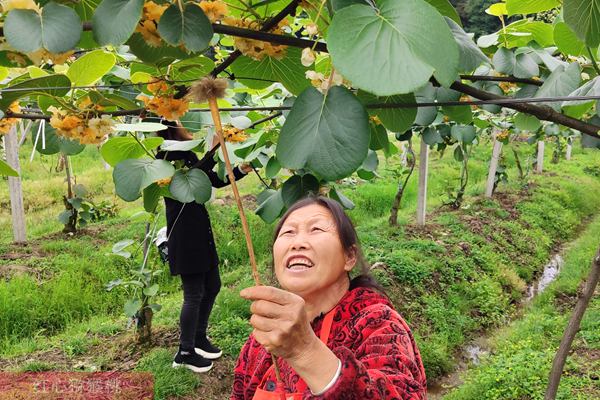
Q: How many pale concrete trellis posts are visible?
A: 5